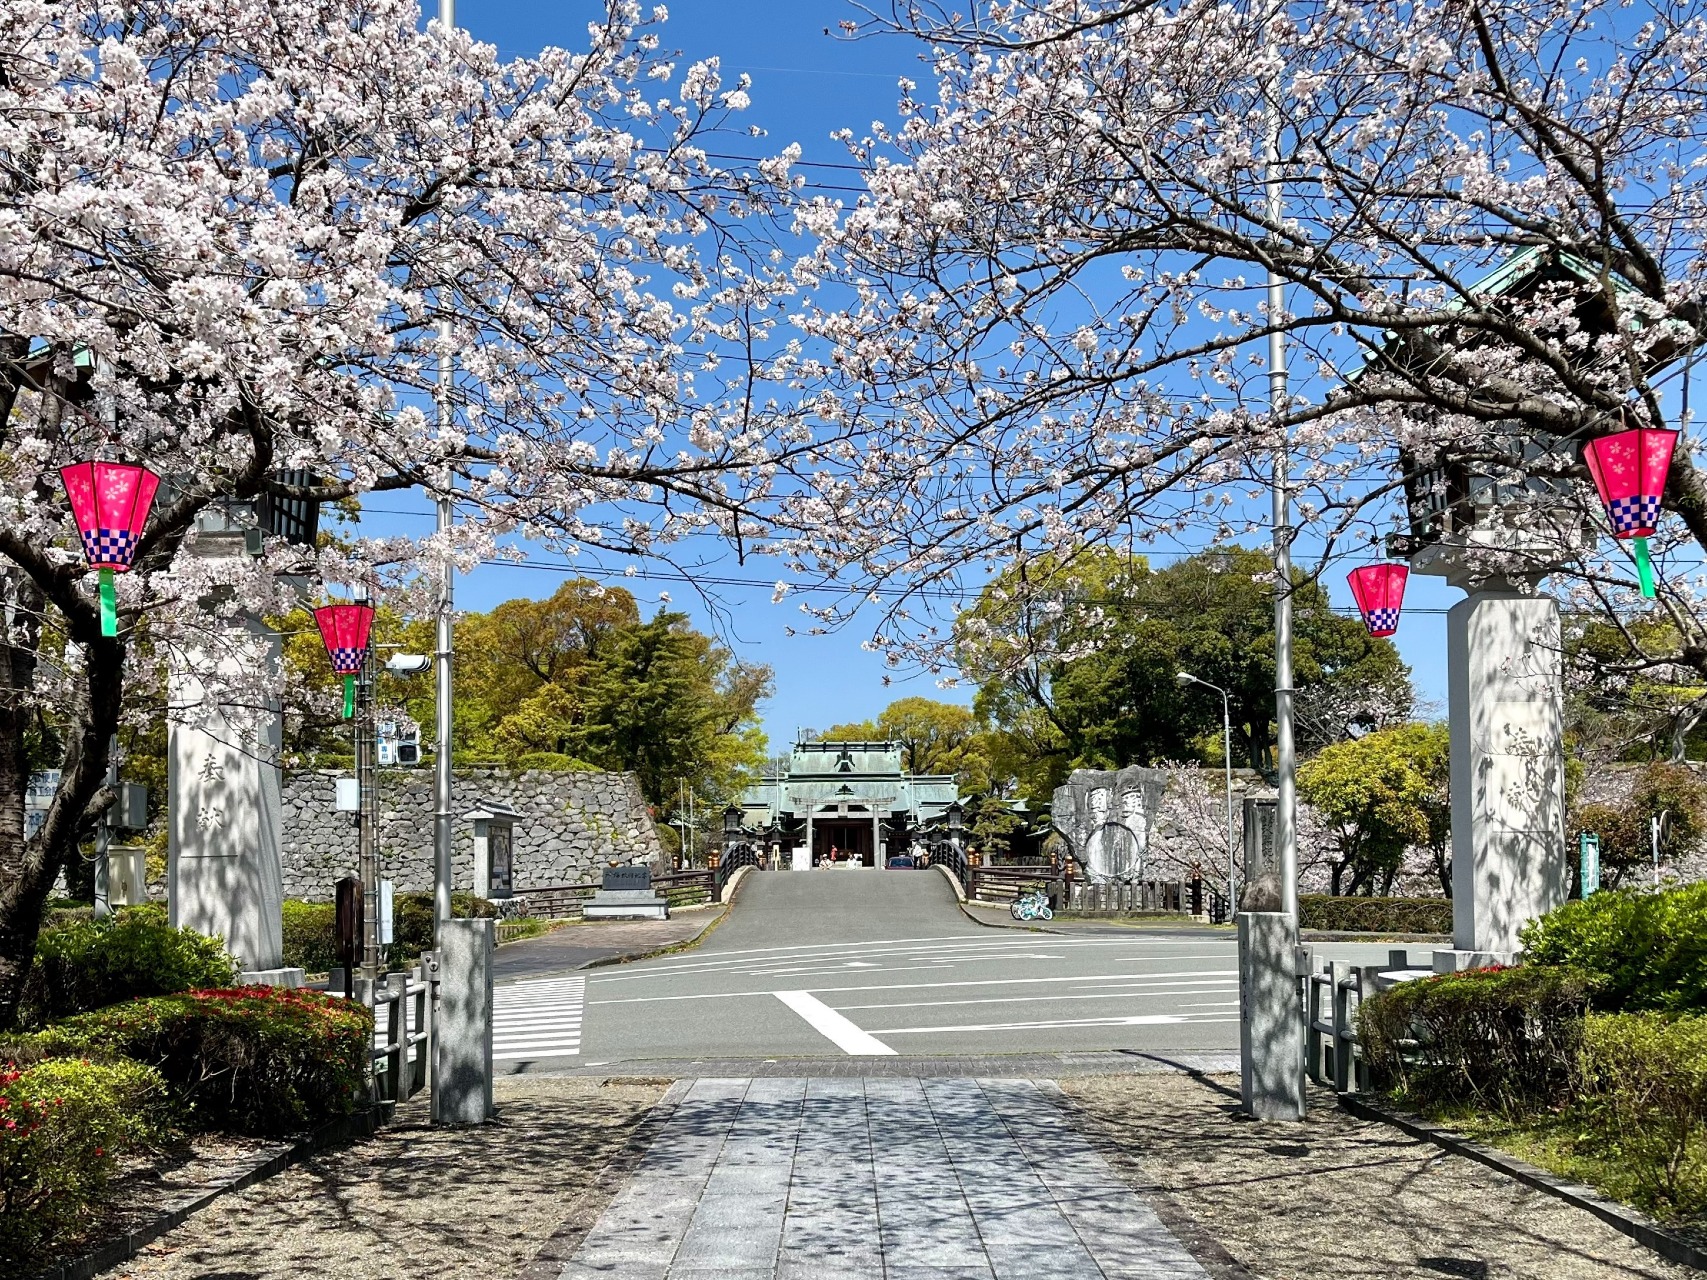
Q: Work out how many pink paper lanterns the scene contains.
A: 4